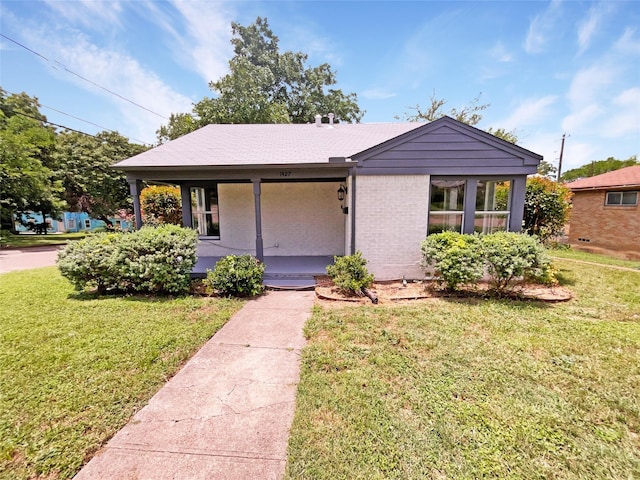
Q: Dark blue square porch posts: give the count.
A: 2